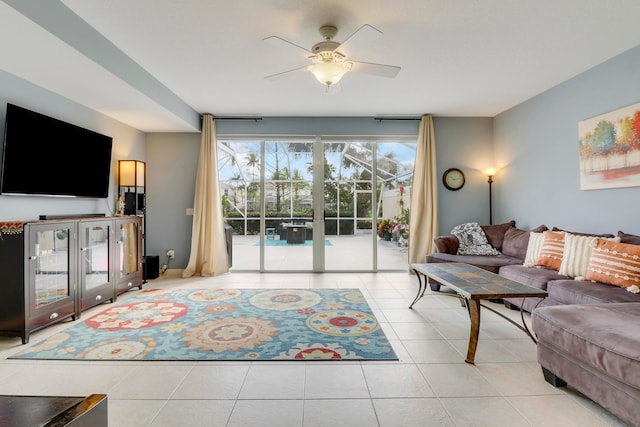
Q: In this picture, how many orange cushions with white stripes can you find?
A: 2